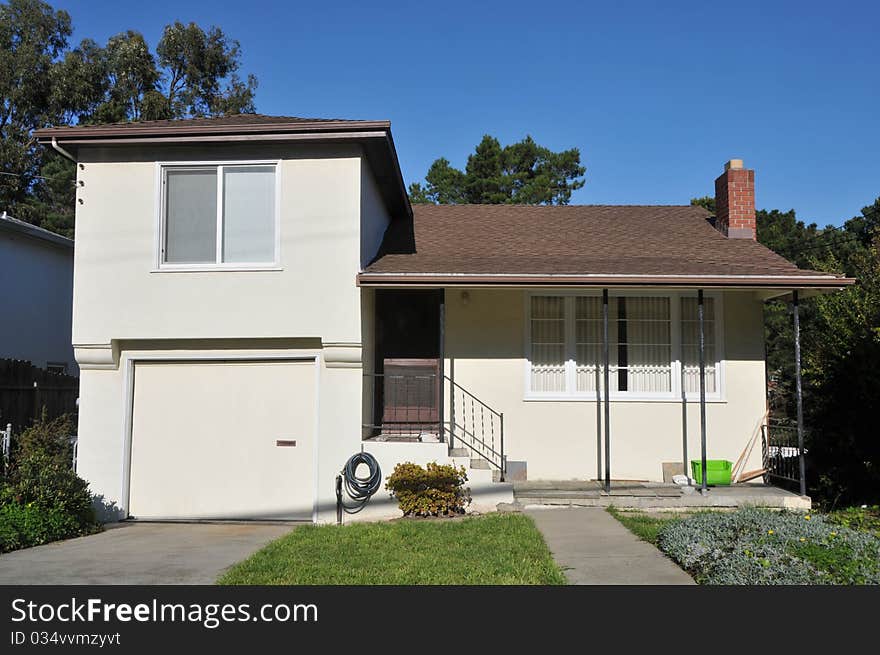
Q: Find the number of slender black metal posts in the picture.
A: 4